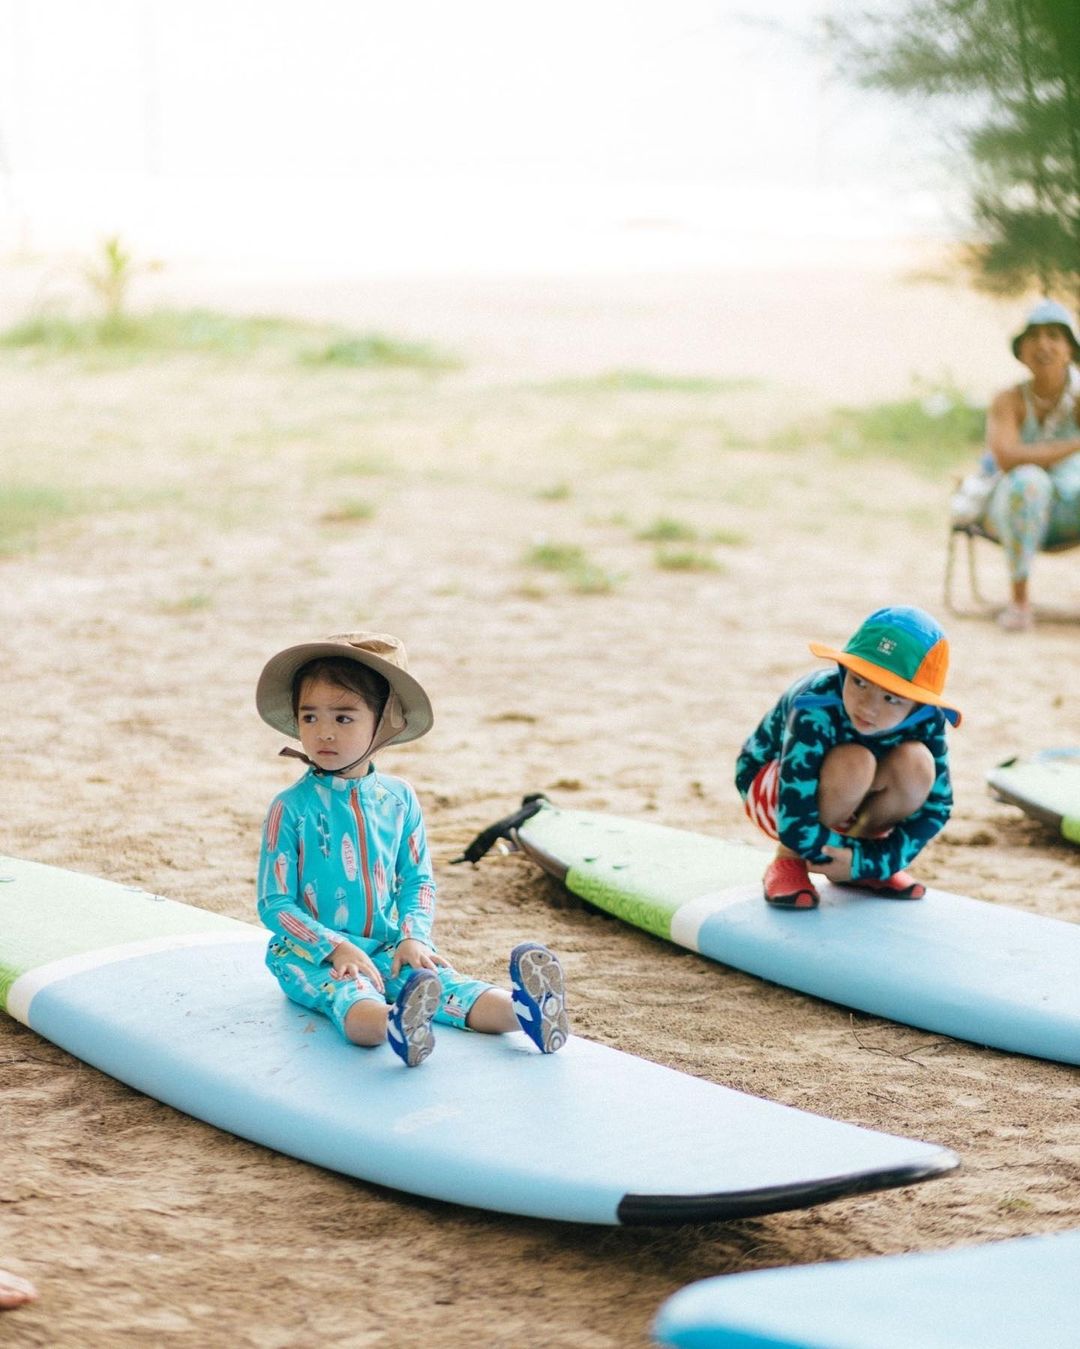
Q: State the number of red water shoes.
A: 2